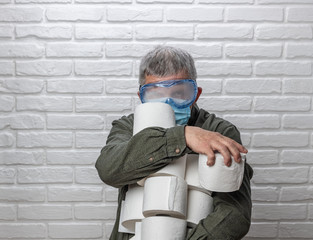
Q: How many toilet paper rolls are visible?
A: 8